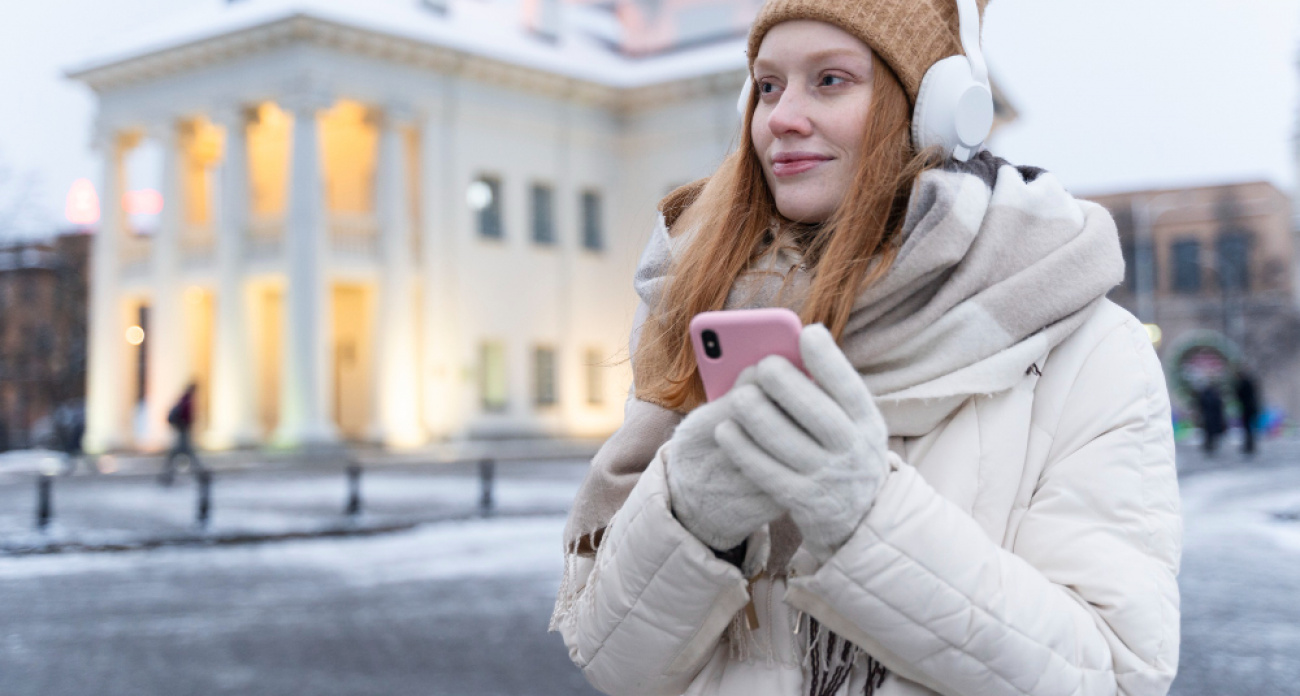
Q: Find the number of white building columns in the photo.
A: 5